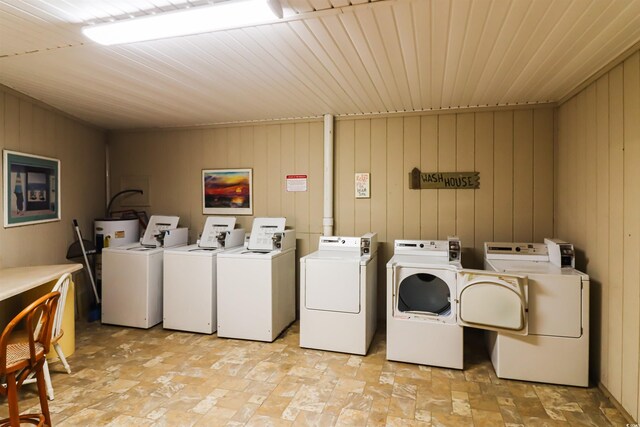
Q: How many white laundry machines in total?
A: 6